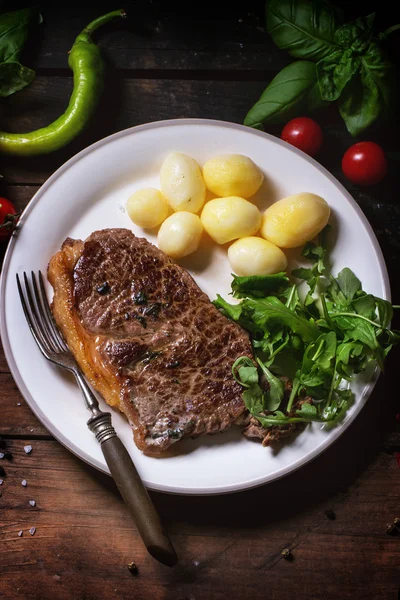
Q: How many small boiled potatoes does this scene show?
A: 7